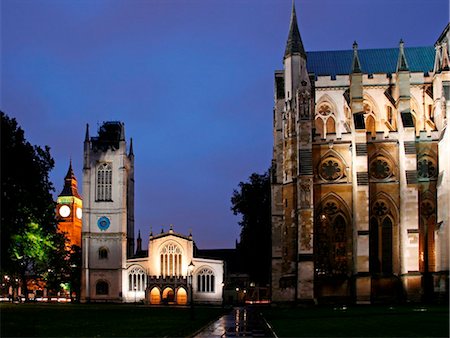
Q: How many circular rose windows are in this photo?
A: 3